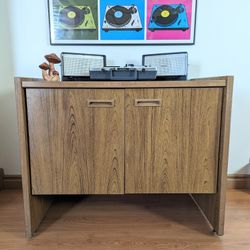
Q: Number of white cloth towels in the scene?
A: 0